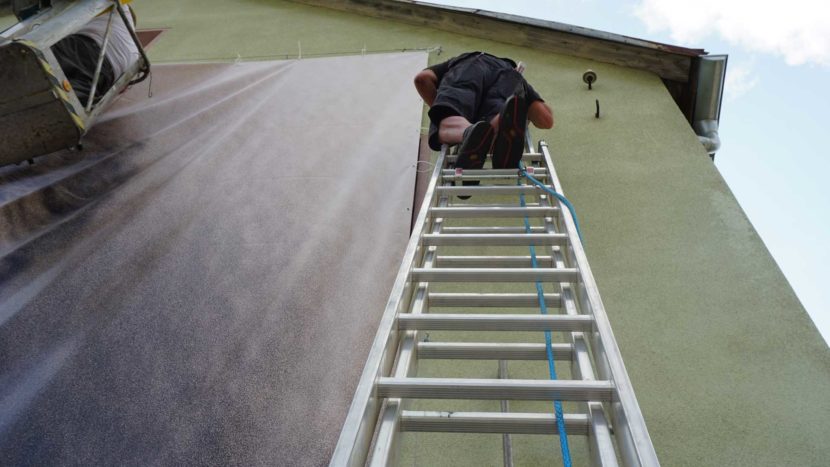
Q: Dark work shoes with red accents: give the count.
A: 2